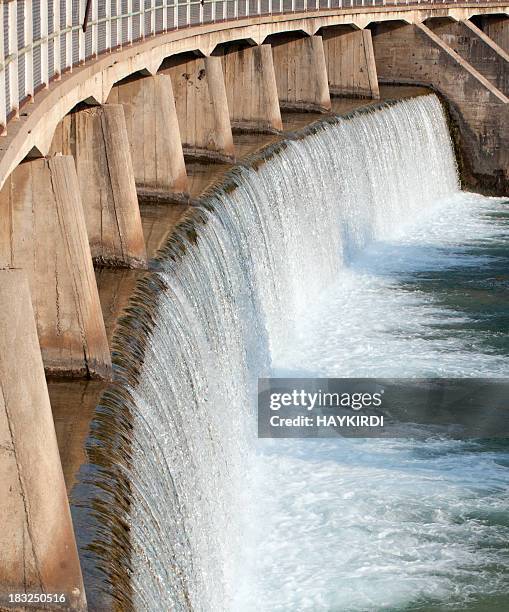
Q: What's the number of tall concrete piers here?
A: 8